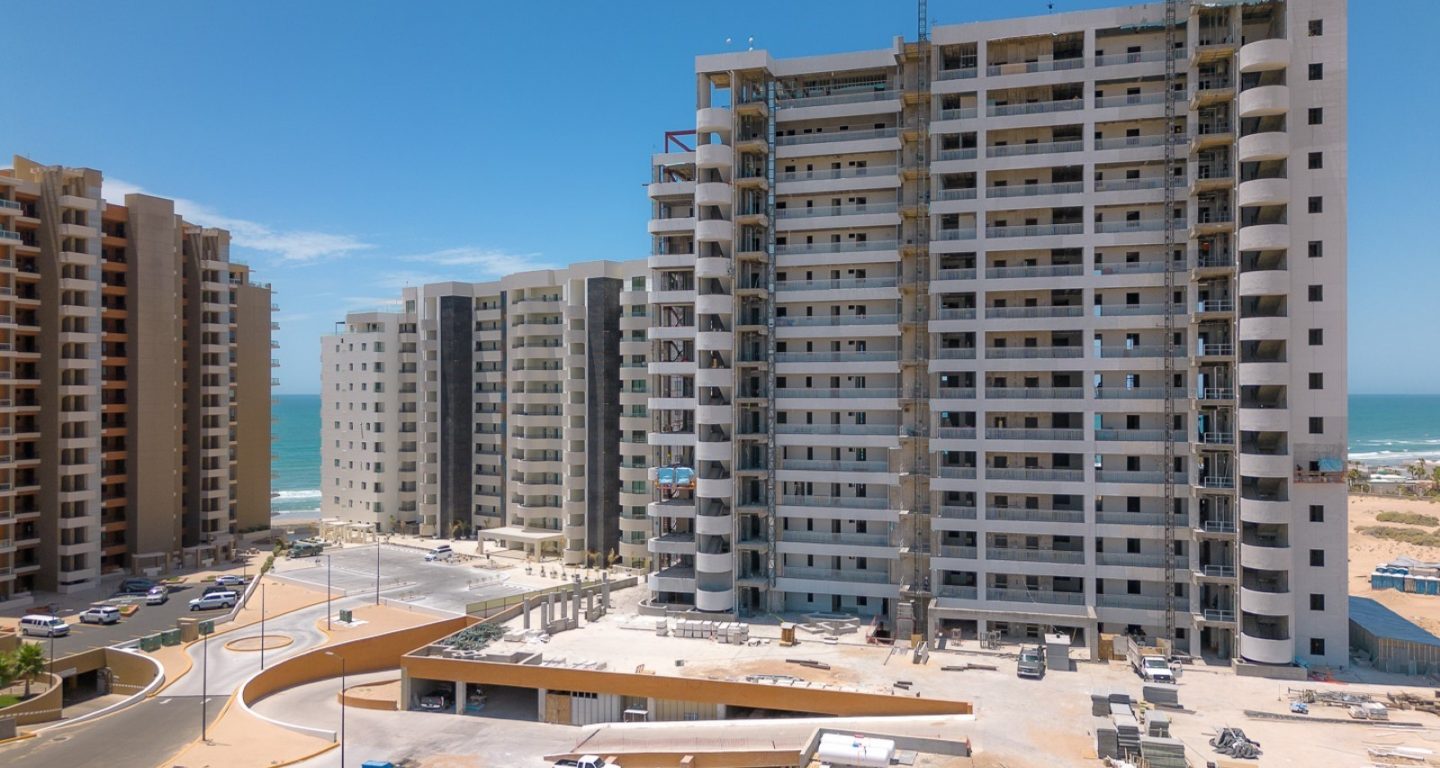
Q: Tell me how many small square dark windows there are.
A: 15